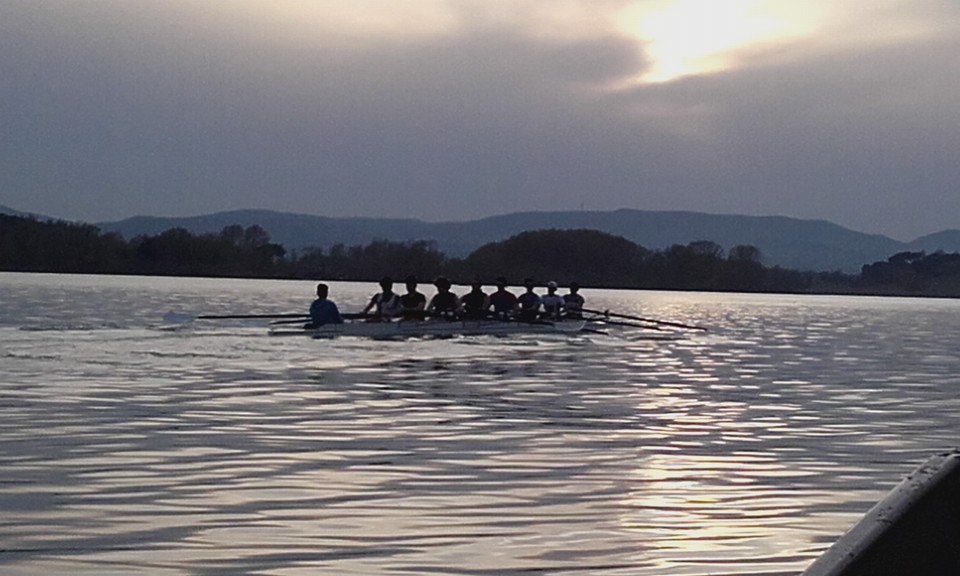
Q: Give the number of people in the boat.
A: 9